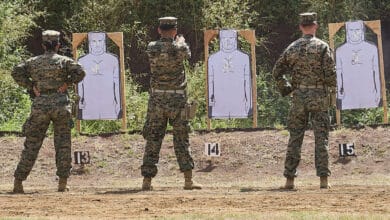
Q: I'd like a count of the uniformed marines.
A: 3